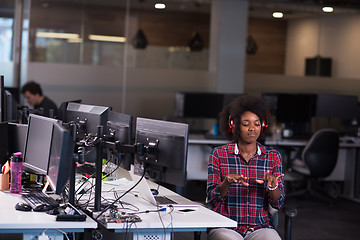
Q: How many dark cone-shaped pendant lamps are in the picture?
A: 3